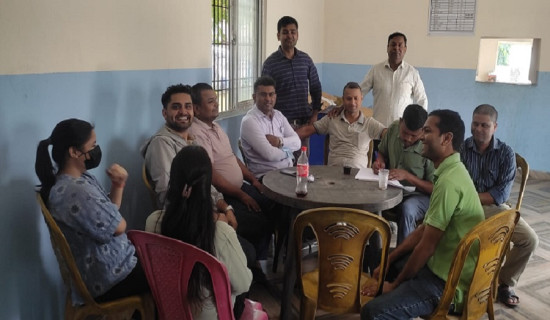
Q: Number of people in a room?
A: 11